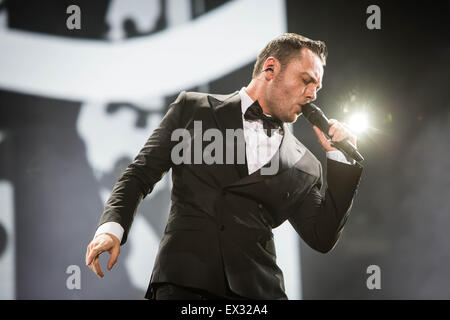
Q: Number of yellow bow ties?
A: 0